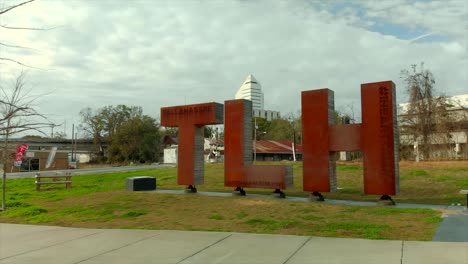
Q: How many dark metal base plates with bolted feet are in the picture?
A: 5